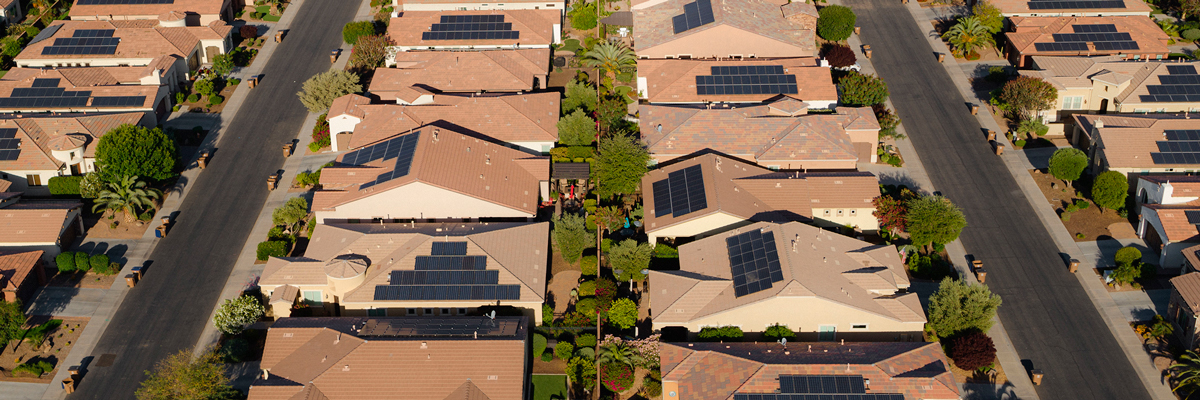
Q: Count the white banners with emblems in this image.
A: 0